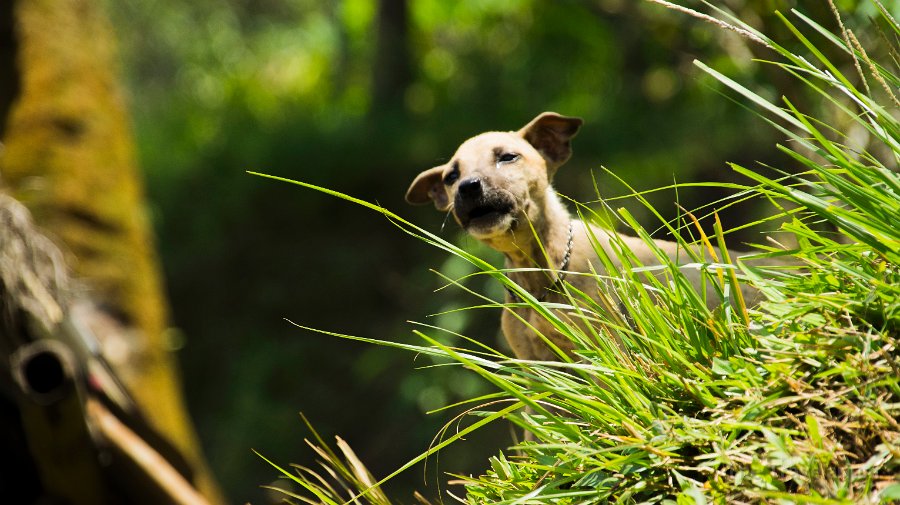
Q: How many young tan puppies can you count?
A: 1